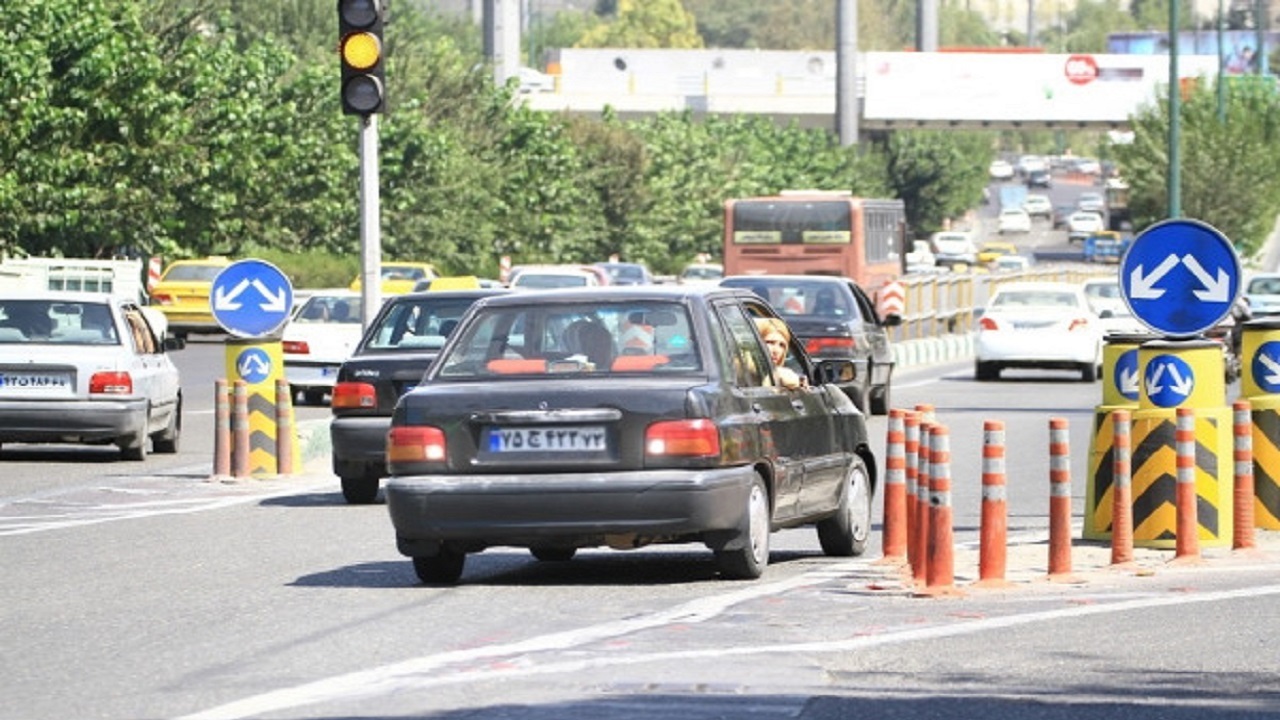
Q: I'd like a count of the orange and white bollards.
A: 13